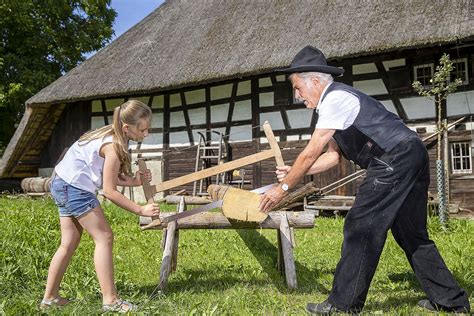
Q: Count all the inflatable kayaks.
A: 0